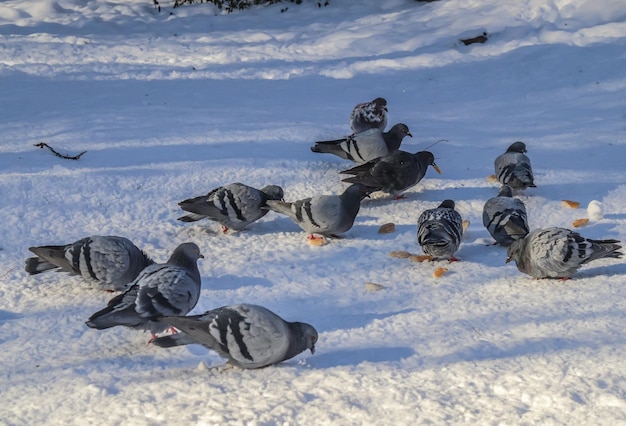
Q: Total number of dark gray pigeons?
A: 1